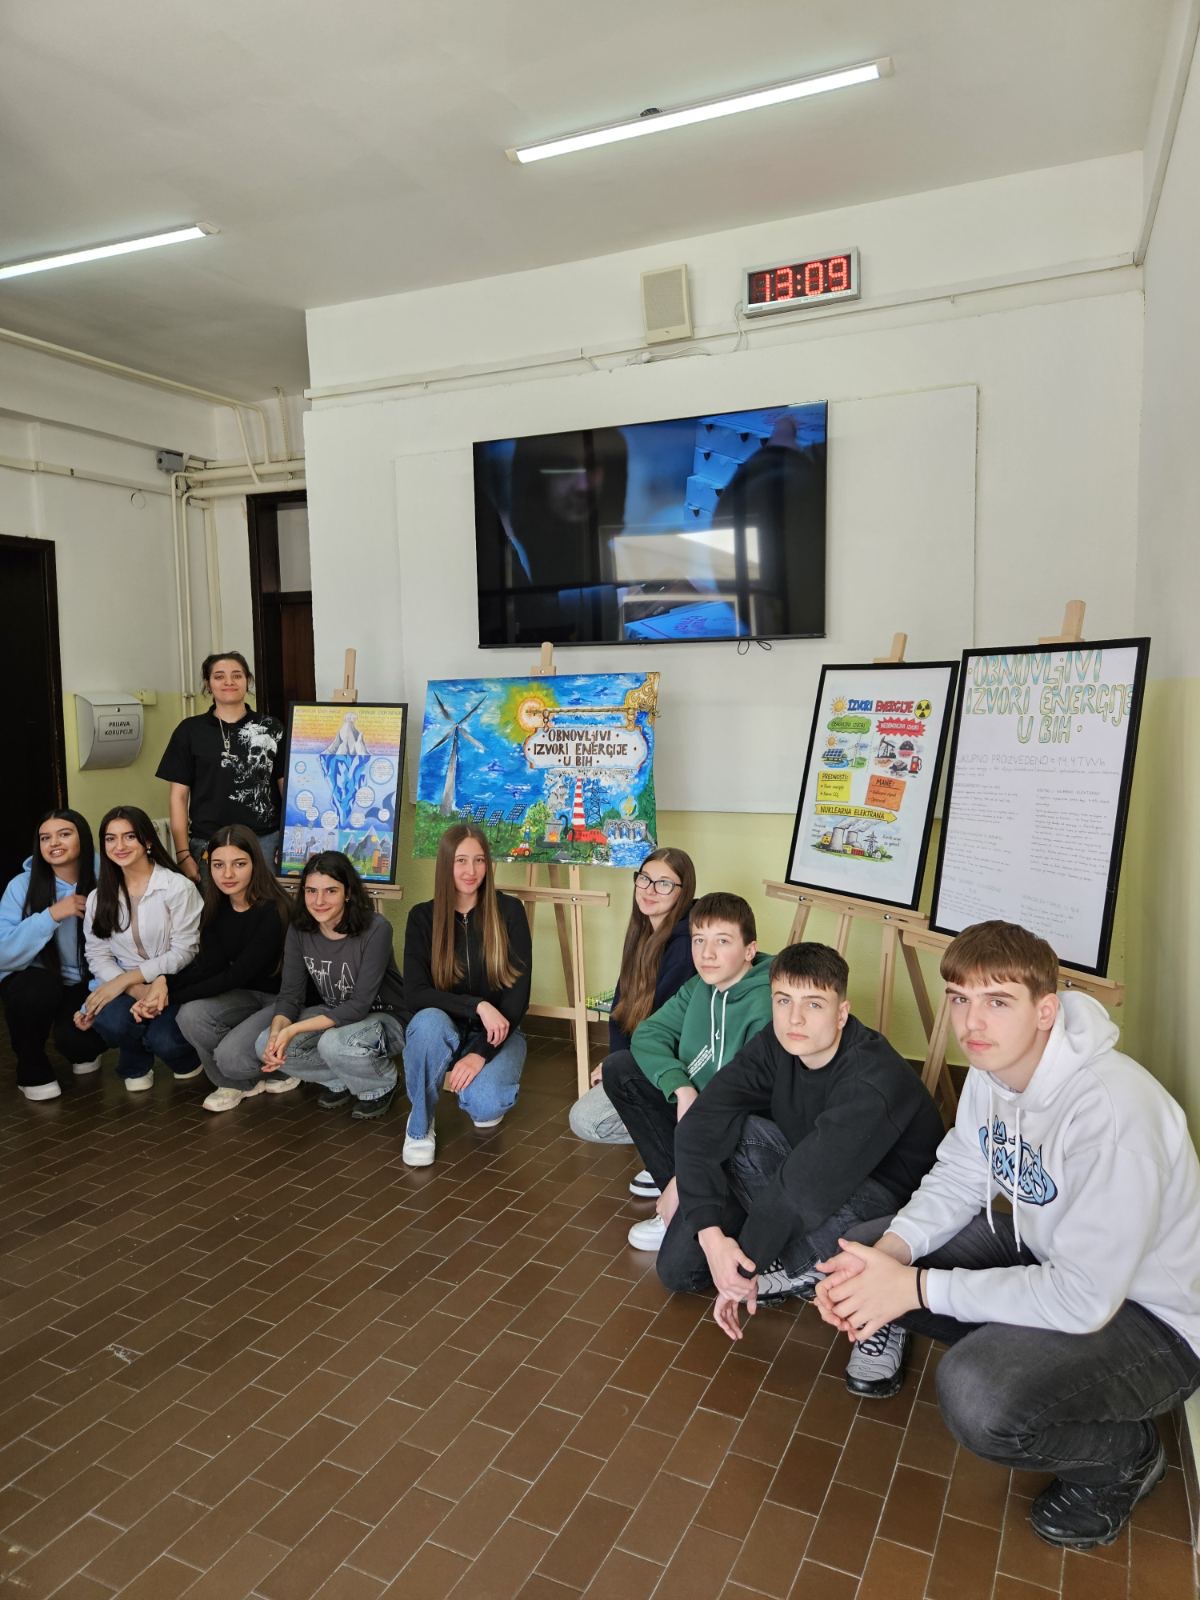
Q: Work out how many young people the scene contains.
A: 10